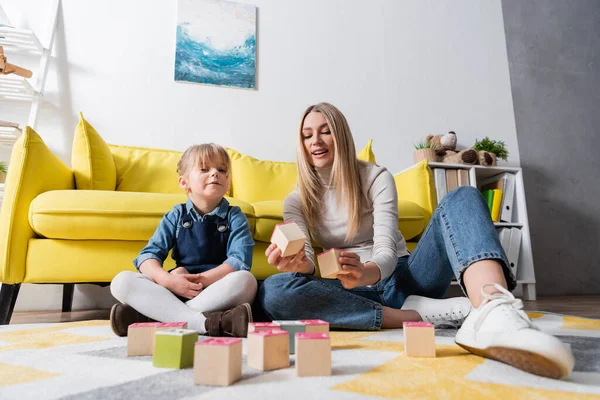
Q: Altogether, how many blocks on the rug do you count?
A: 10